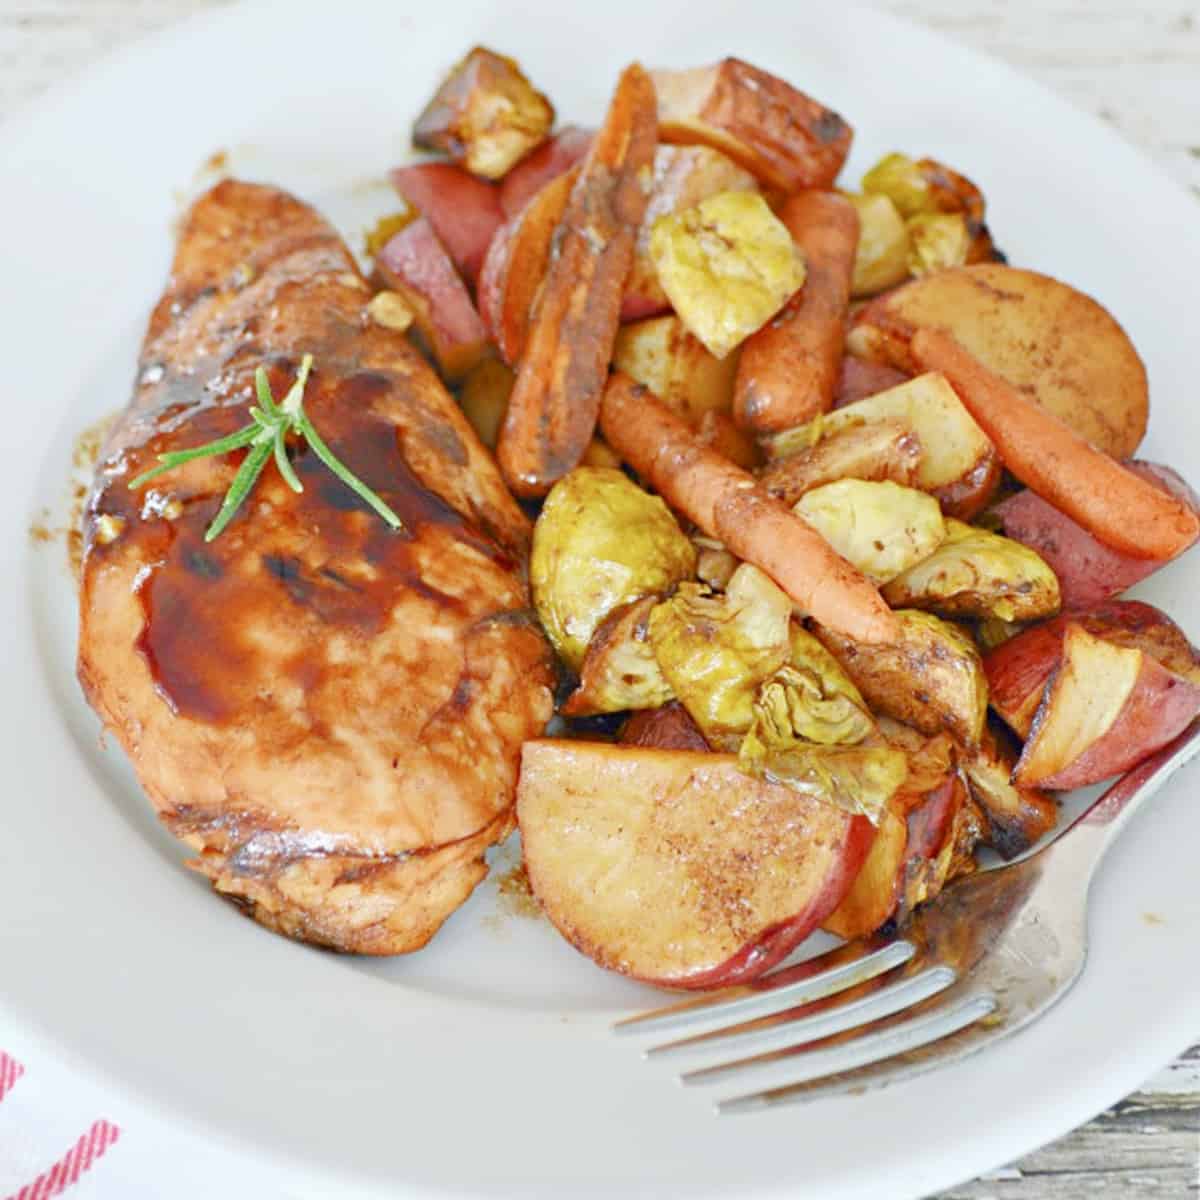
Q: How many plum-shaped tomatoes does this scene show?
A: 0